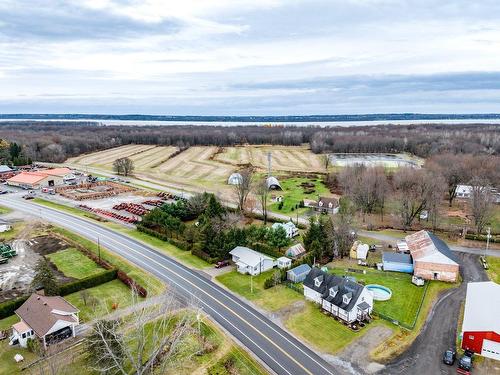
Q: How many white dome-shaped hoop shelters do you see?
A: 2